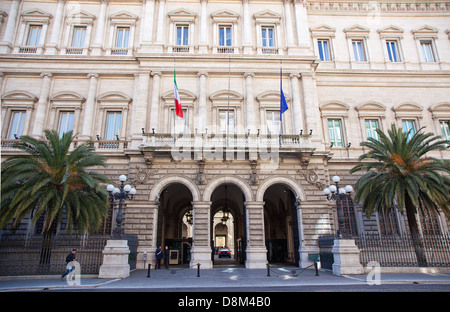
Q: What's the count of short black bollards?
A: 4